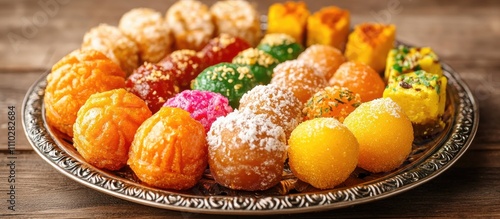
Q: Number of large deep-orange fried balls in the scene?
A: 3